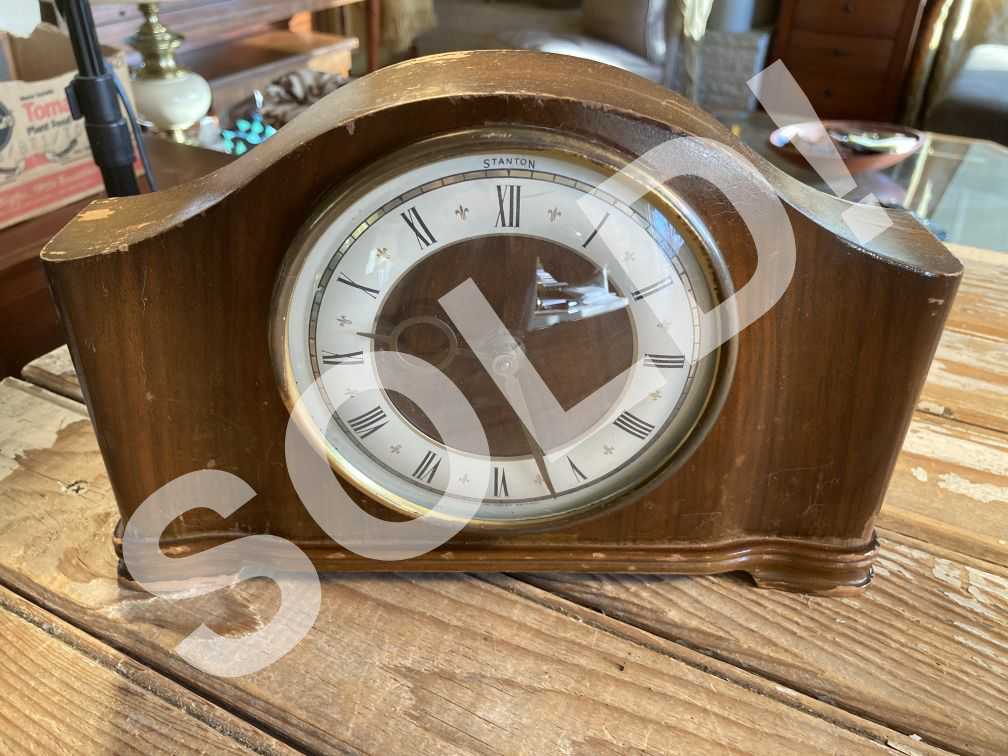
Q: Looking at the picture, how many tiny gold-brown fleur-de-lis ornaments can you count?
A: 12